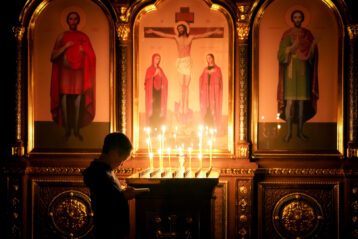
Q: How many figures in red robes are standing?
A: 3